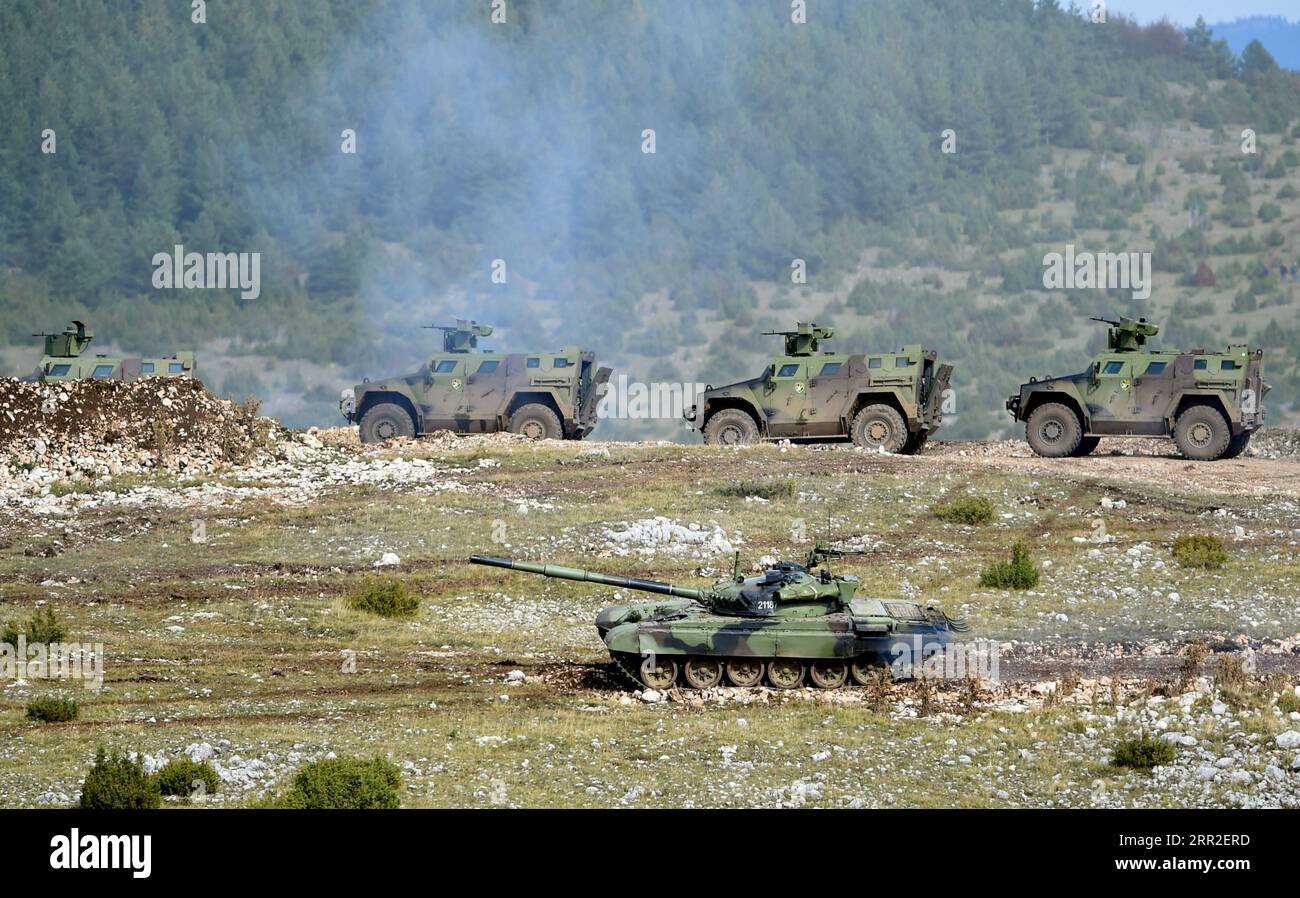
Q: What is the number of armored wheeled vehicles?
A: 4